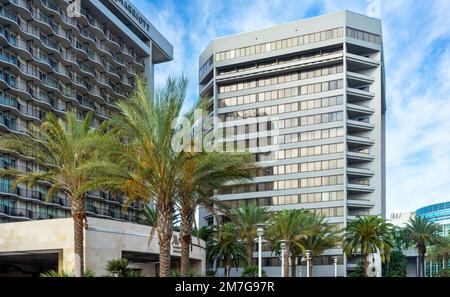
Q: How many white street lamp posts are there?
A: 4